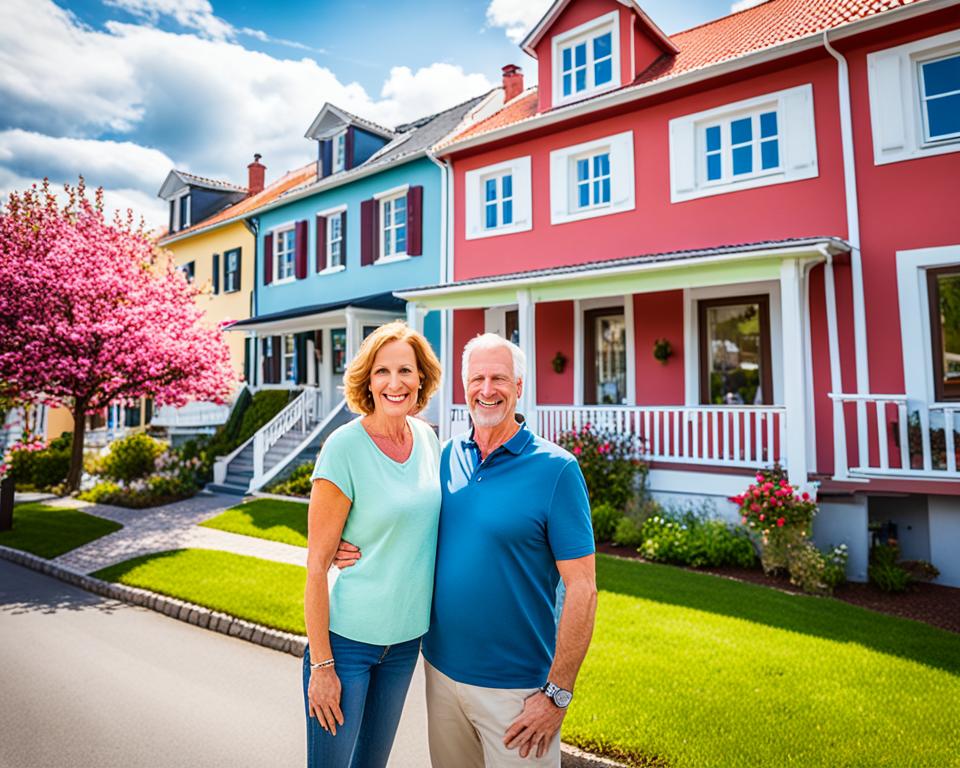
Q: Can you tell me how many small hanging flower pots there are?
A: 2